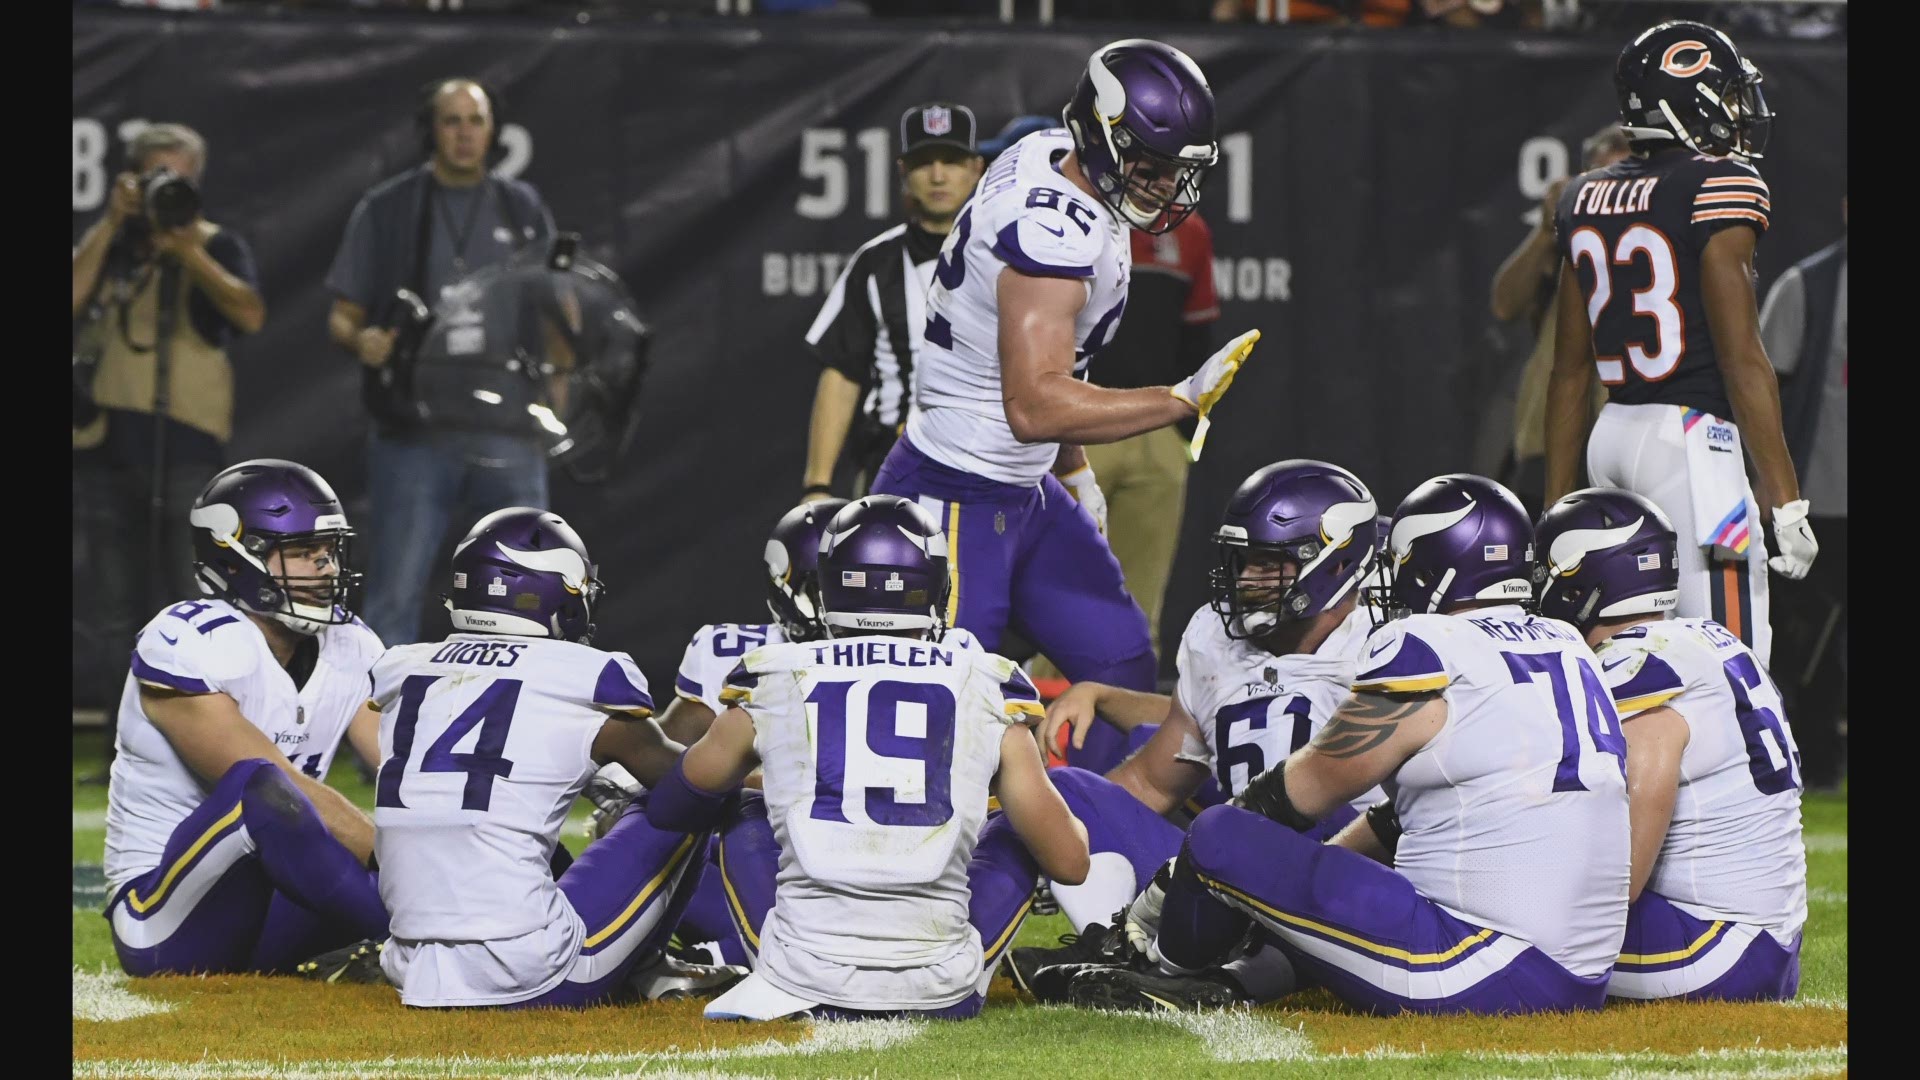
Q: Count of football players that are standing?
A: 2